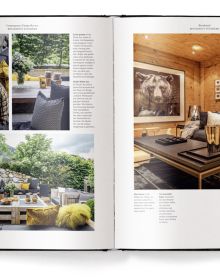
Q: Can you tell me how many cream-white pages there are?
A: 2